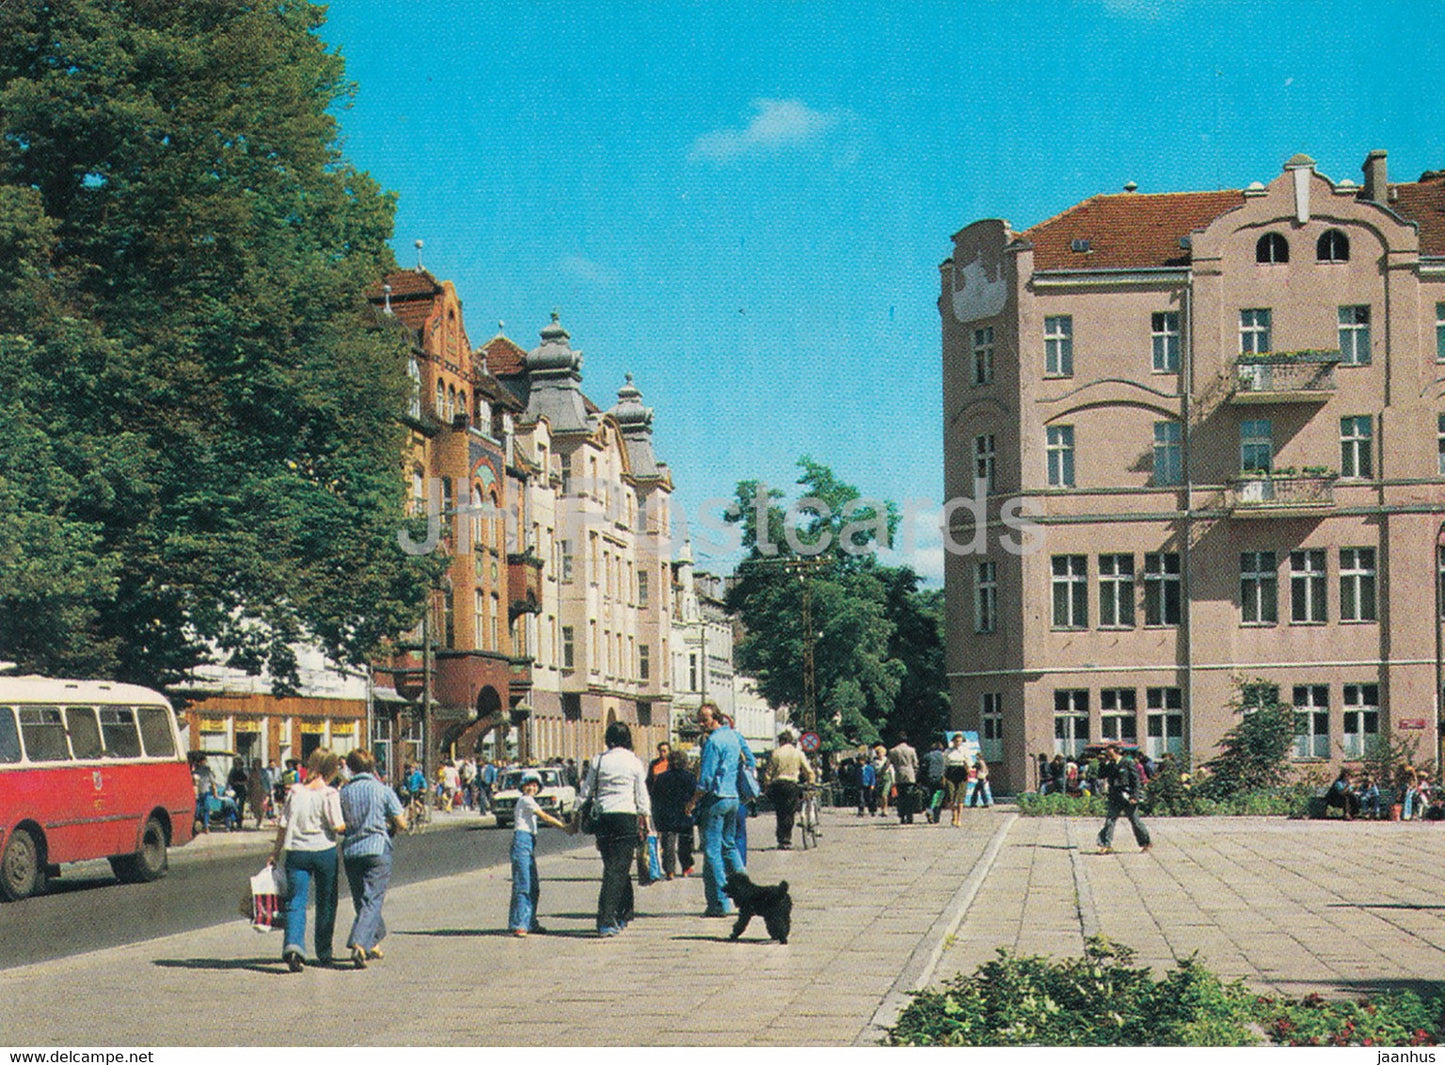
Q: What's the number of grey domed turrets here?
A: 2